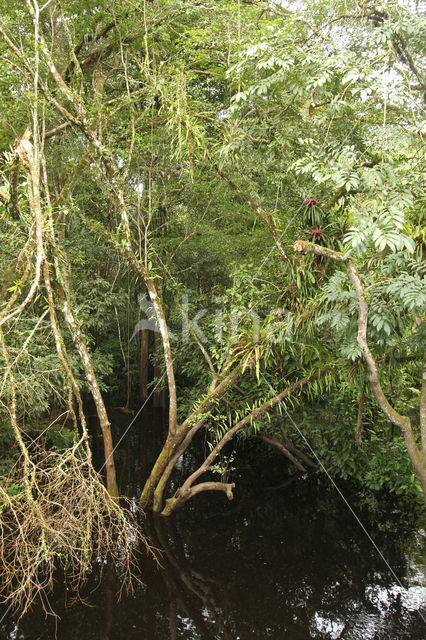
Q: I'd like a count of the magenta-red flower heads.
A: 2